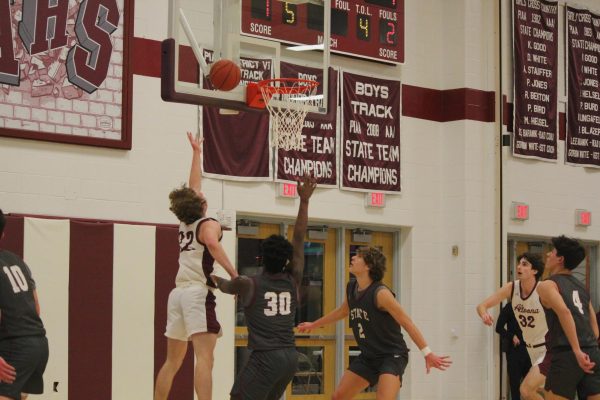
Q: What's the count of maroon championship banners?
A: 5